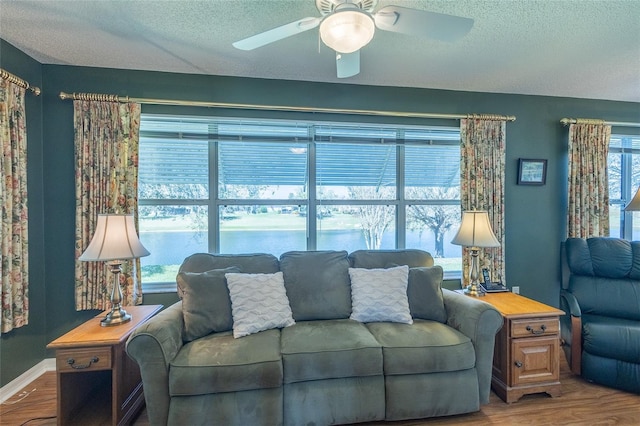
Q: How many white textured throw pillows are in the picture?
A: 2